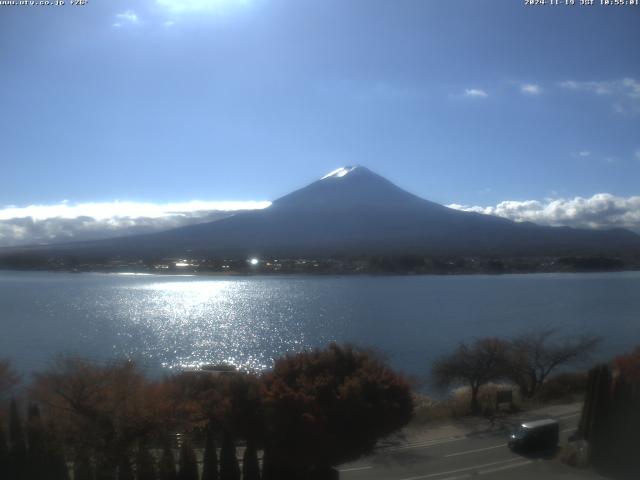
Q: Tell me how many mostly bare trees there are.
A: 2